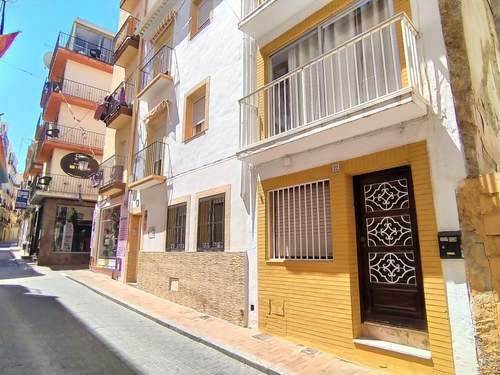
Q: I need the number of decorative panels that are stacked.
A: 3